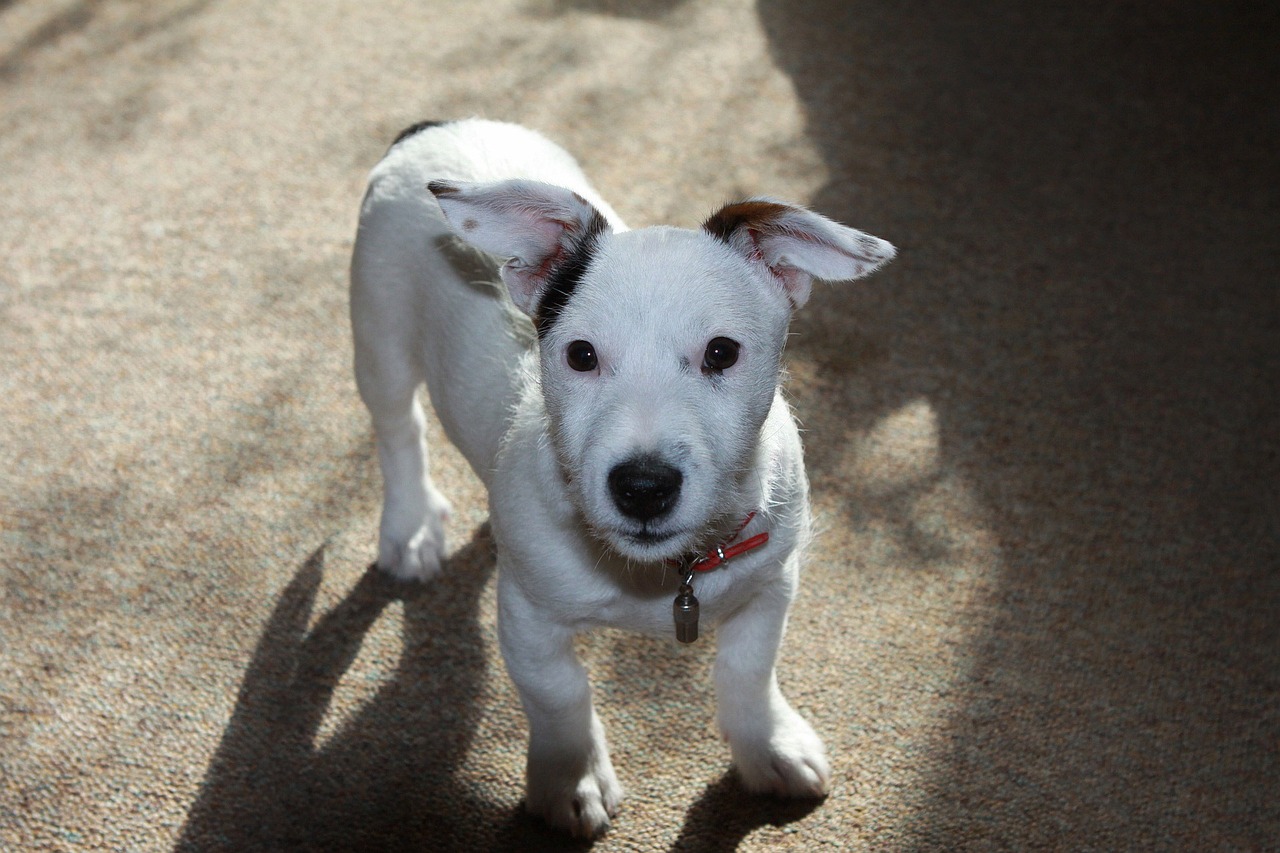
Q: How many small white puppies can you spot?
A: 1